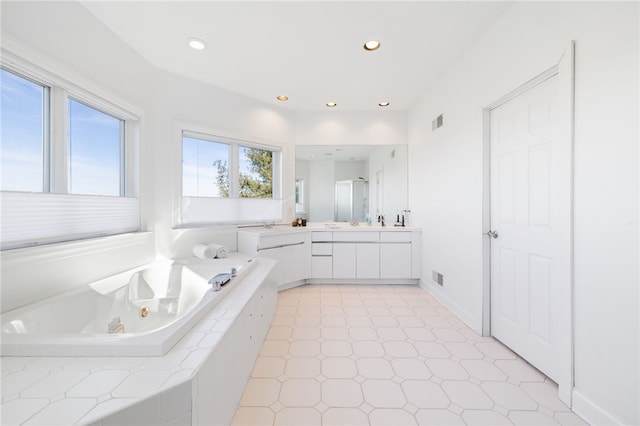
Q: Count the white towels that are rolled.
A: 2